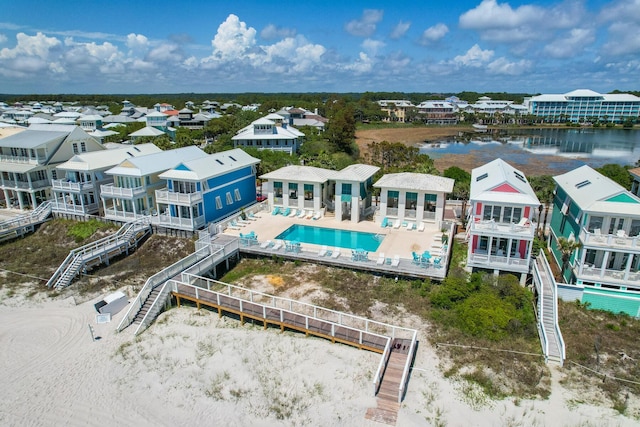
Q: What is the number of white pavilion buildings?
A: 3